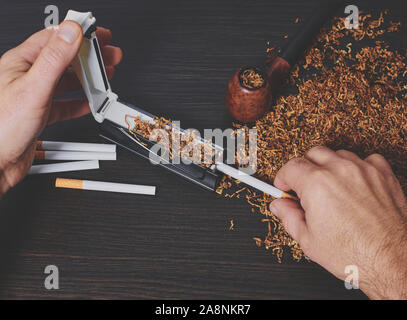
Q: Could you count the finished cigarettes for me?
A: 4